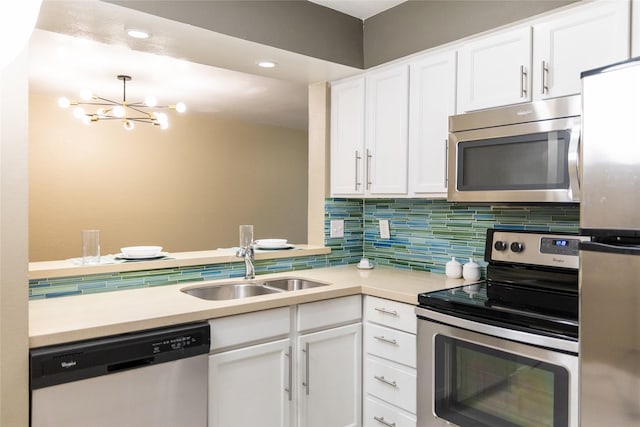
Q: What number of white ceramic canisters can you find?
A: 2